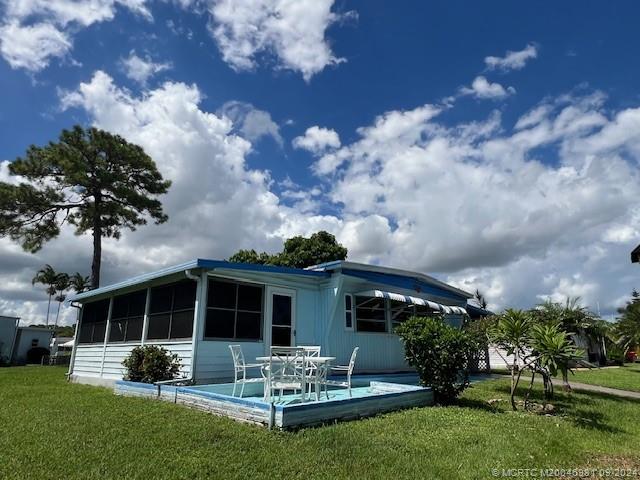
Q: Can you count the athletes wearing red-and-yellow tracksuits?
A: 0